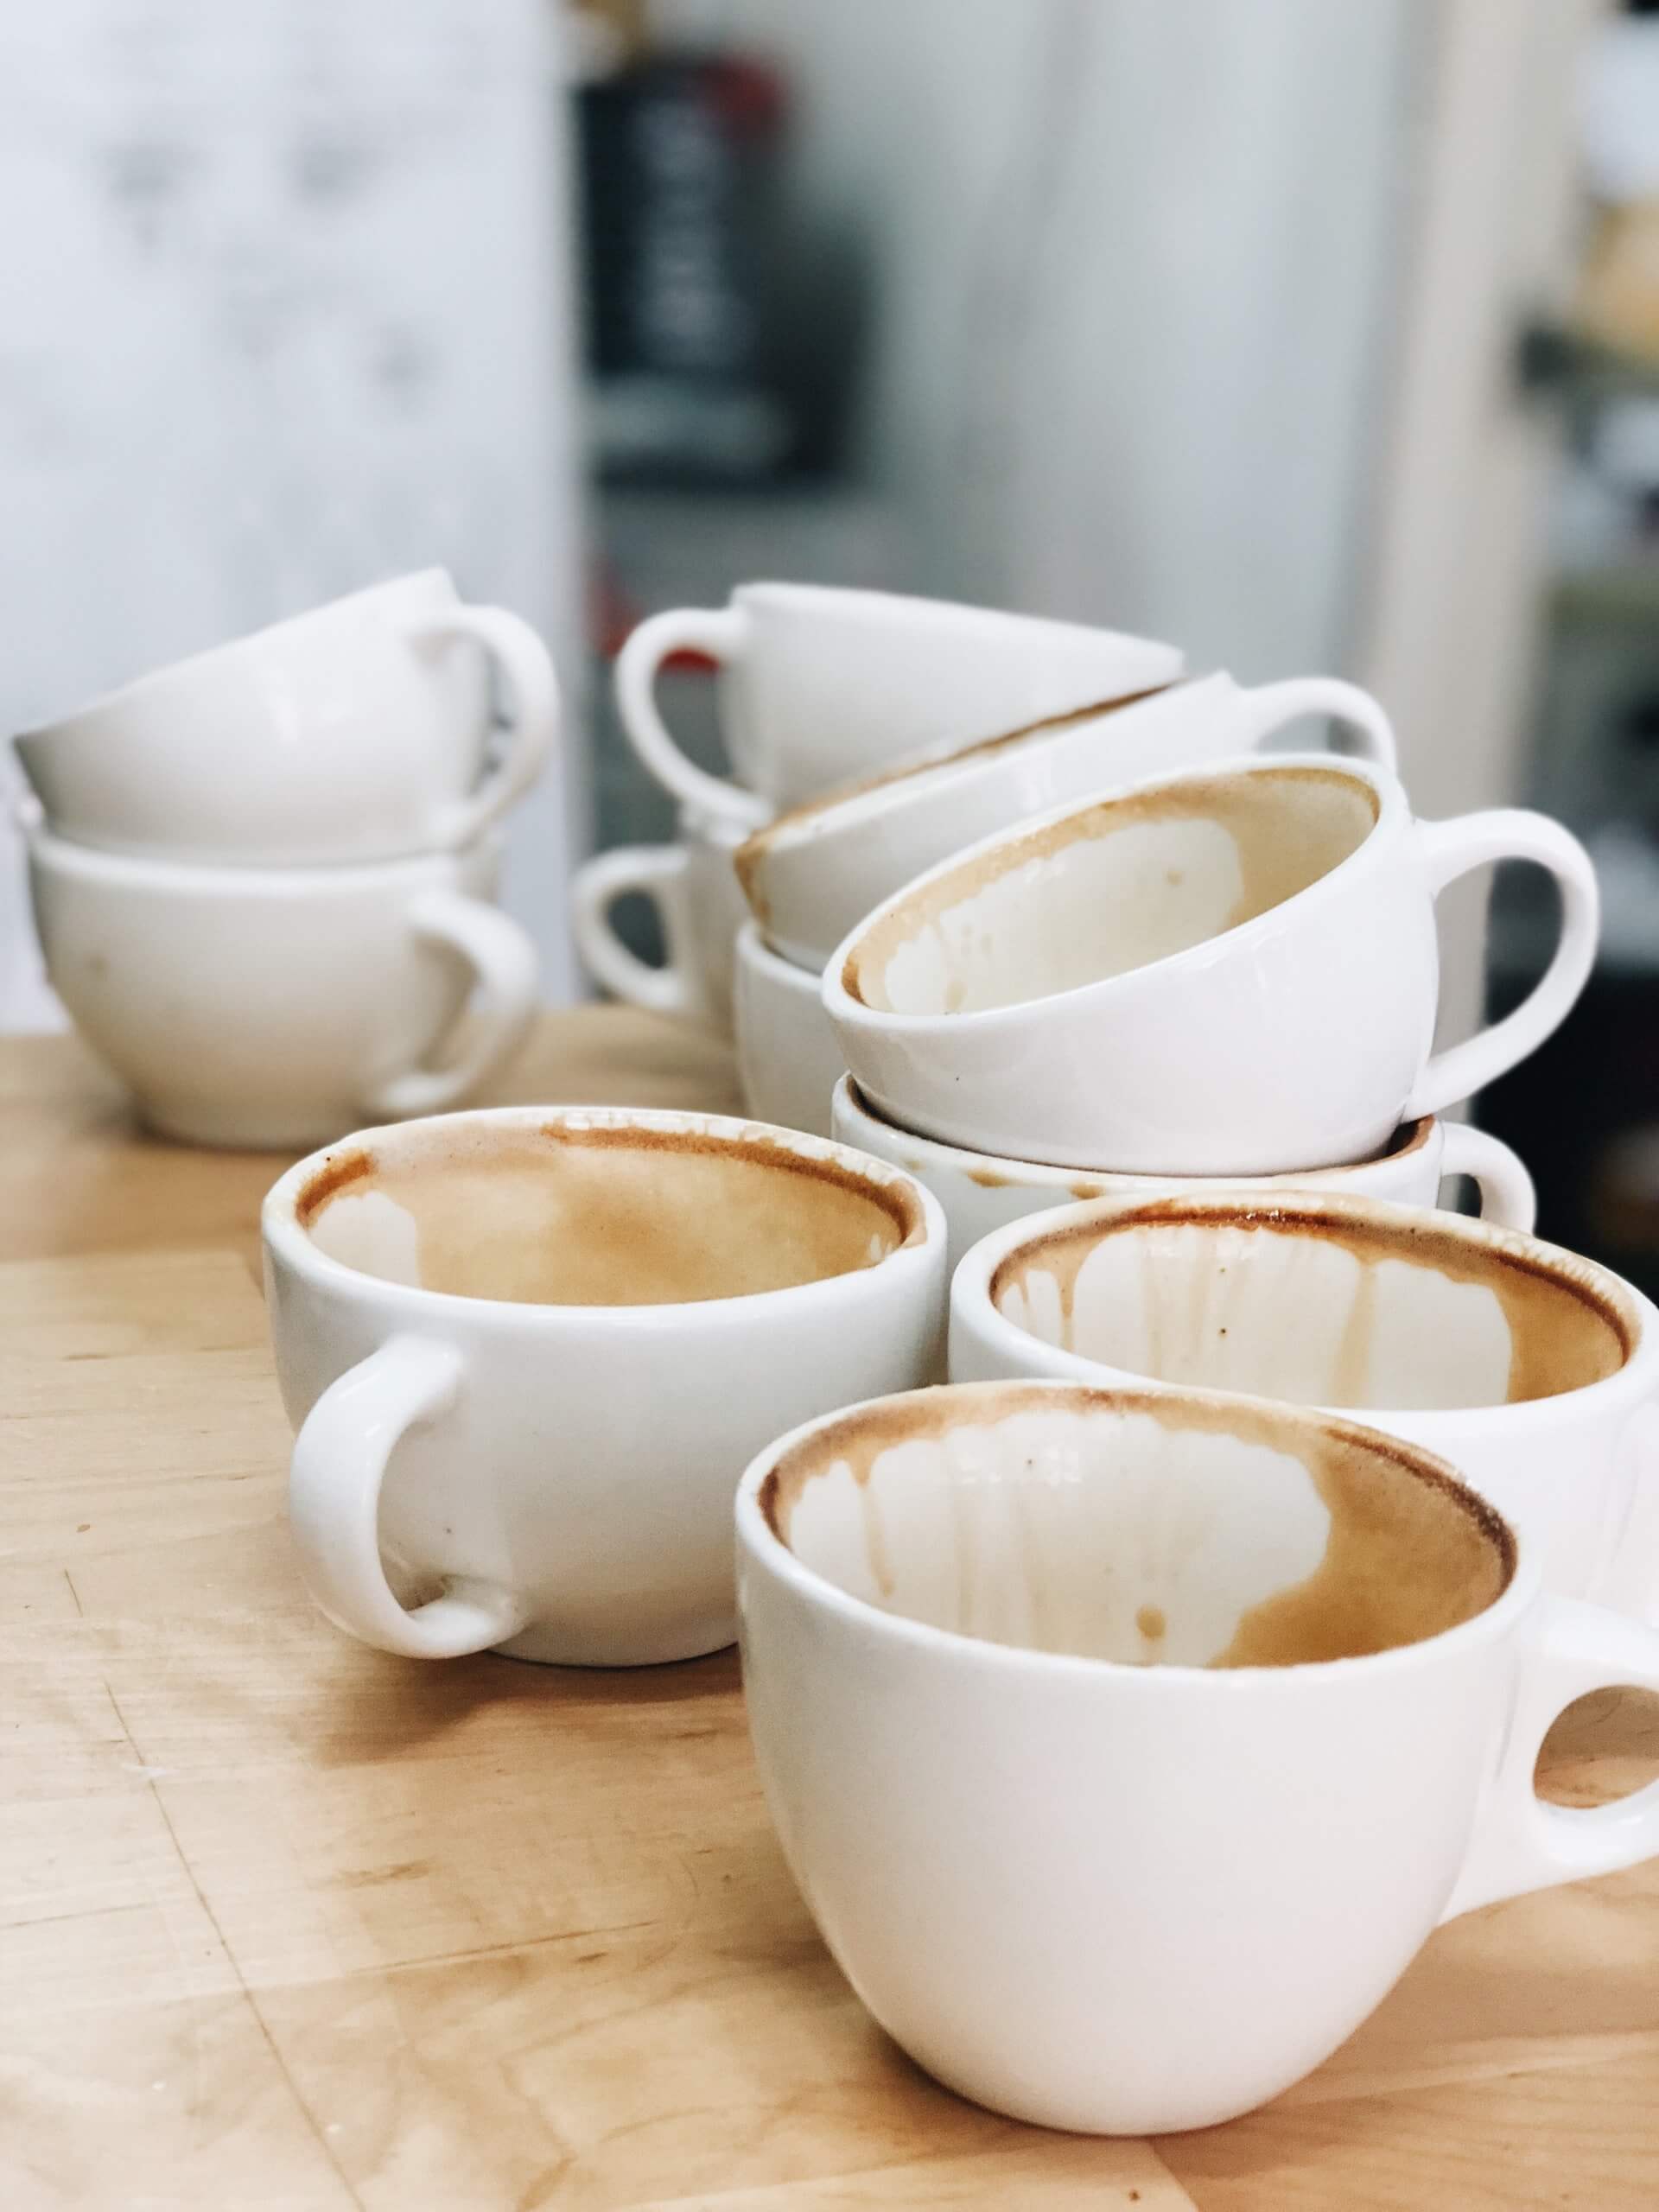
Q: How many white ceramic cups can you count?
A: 11